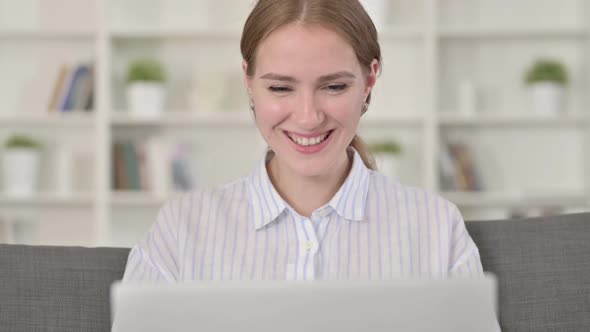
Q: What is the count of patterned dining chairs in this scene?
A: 0